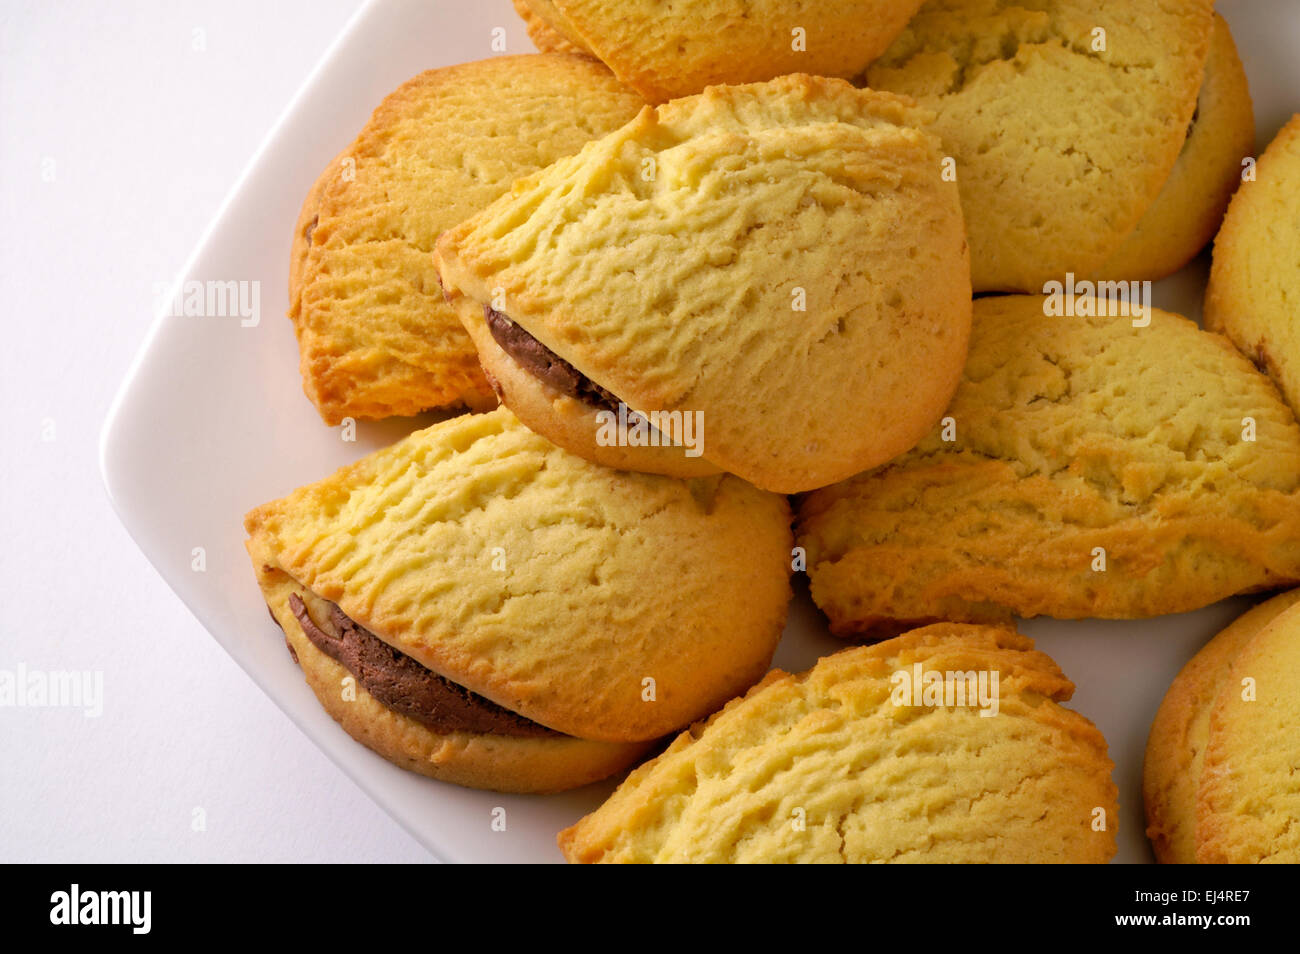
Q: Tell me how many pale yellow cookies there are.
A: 9